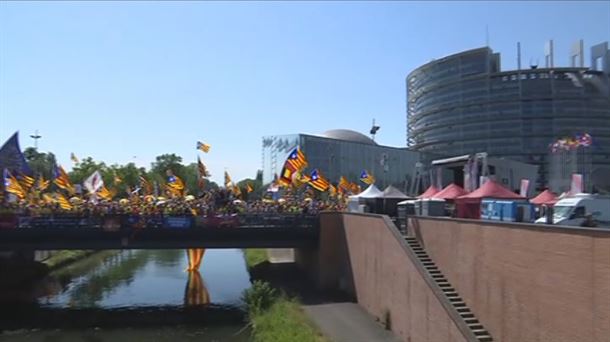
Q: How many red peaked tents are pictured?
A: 4